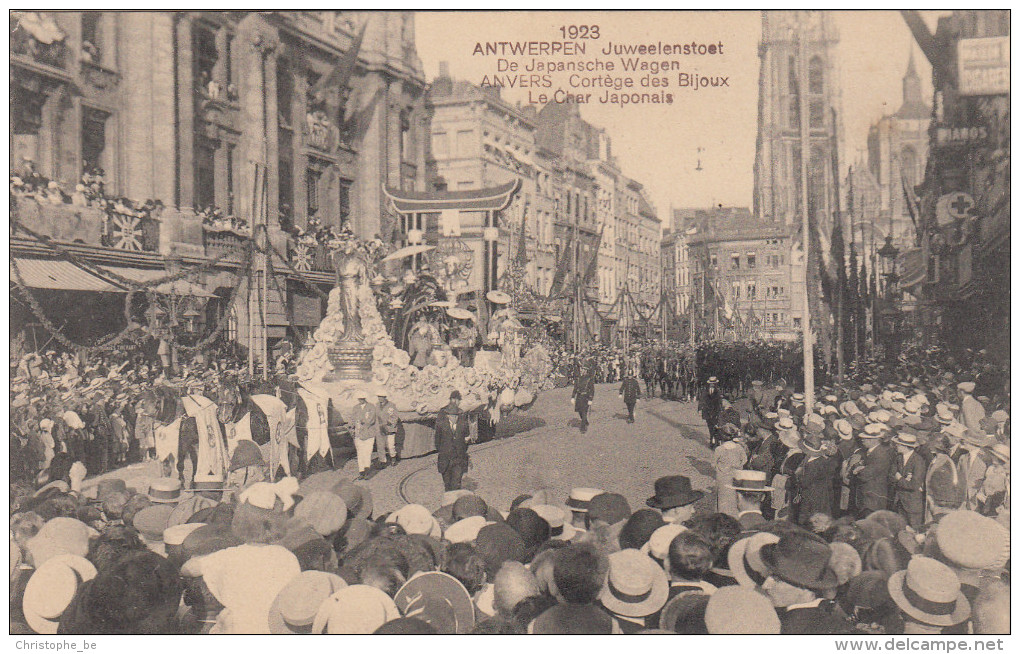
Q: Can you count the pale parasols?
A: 4